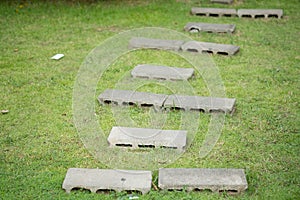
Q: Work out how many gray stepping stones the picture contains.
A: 12